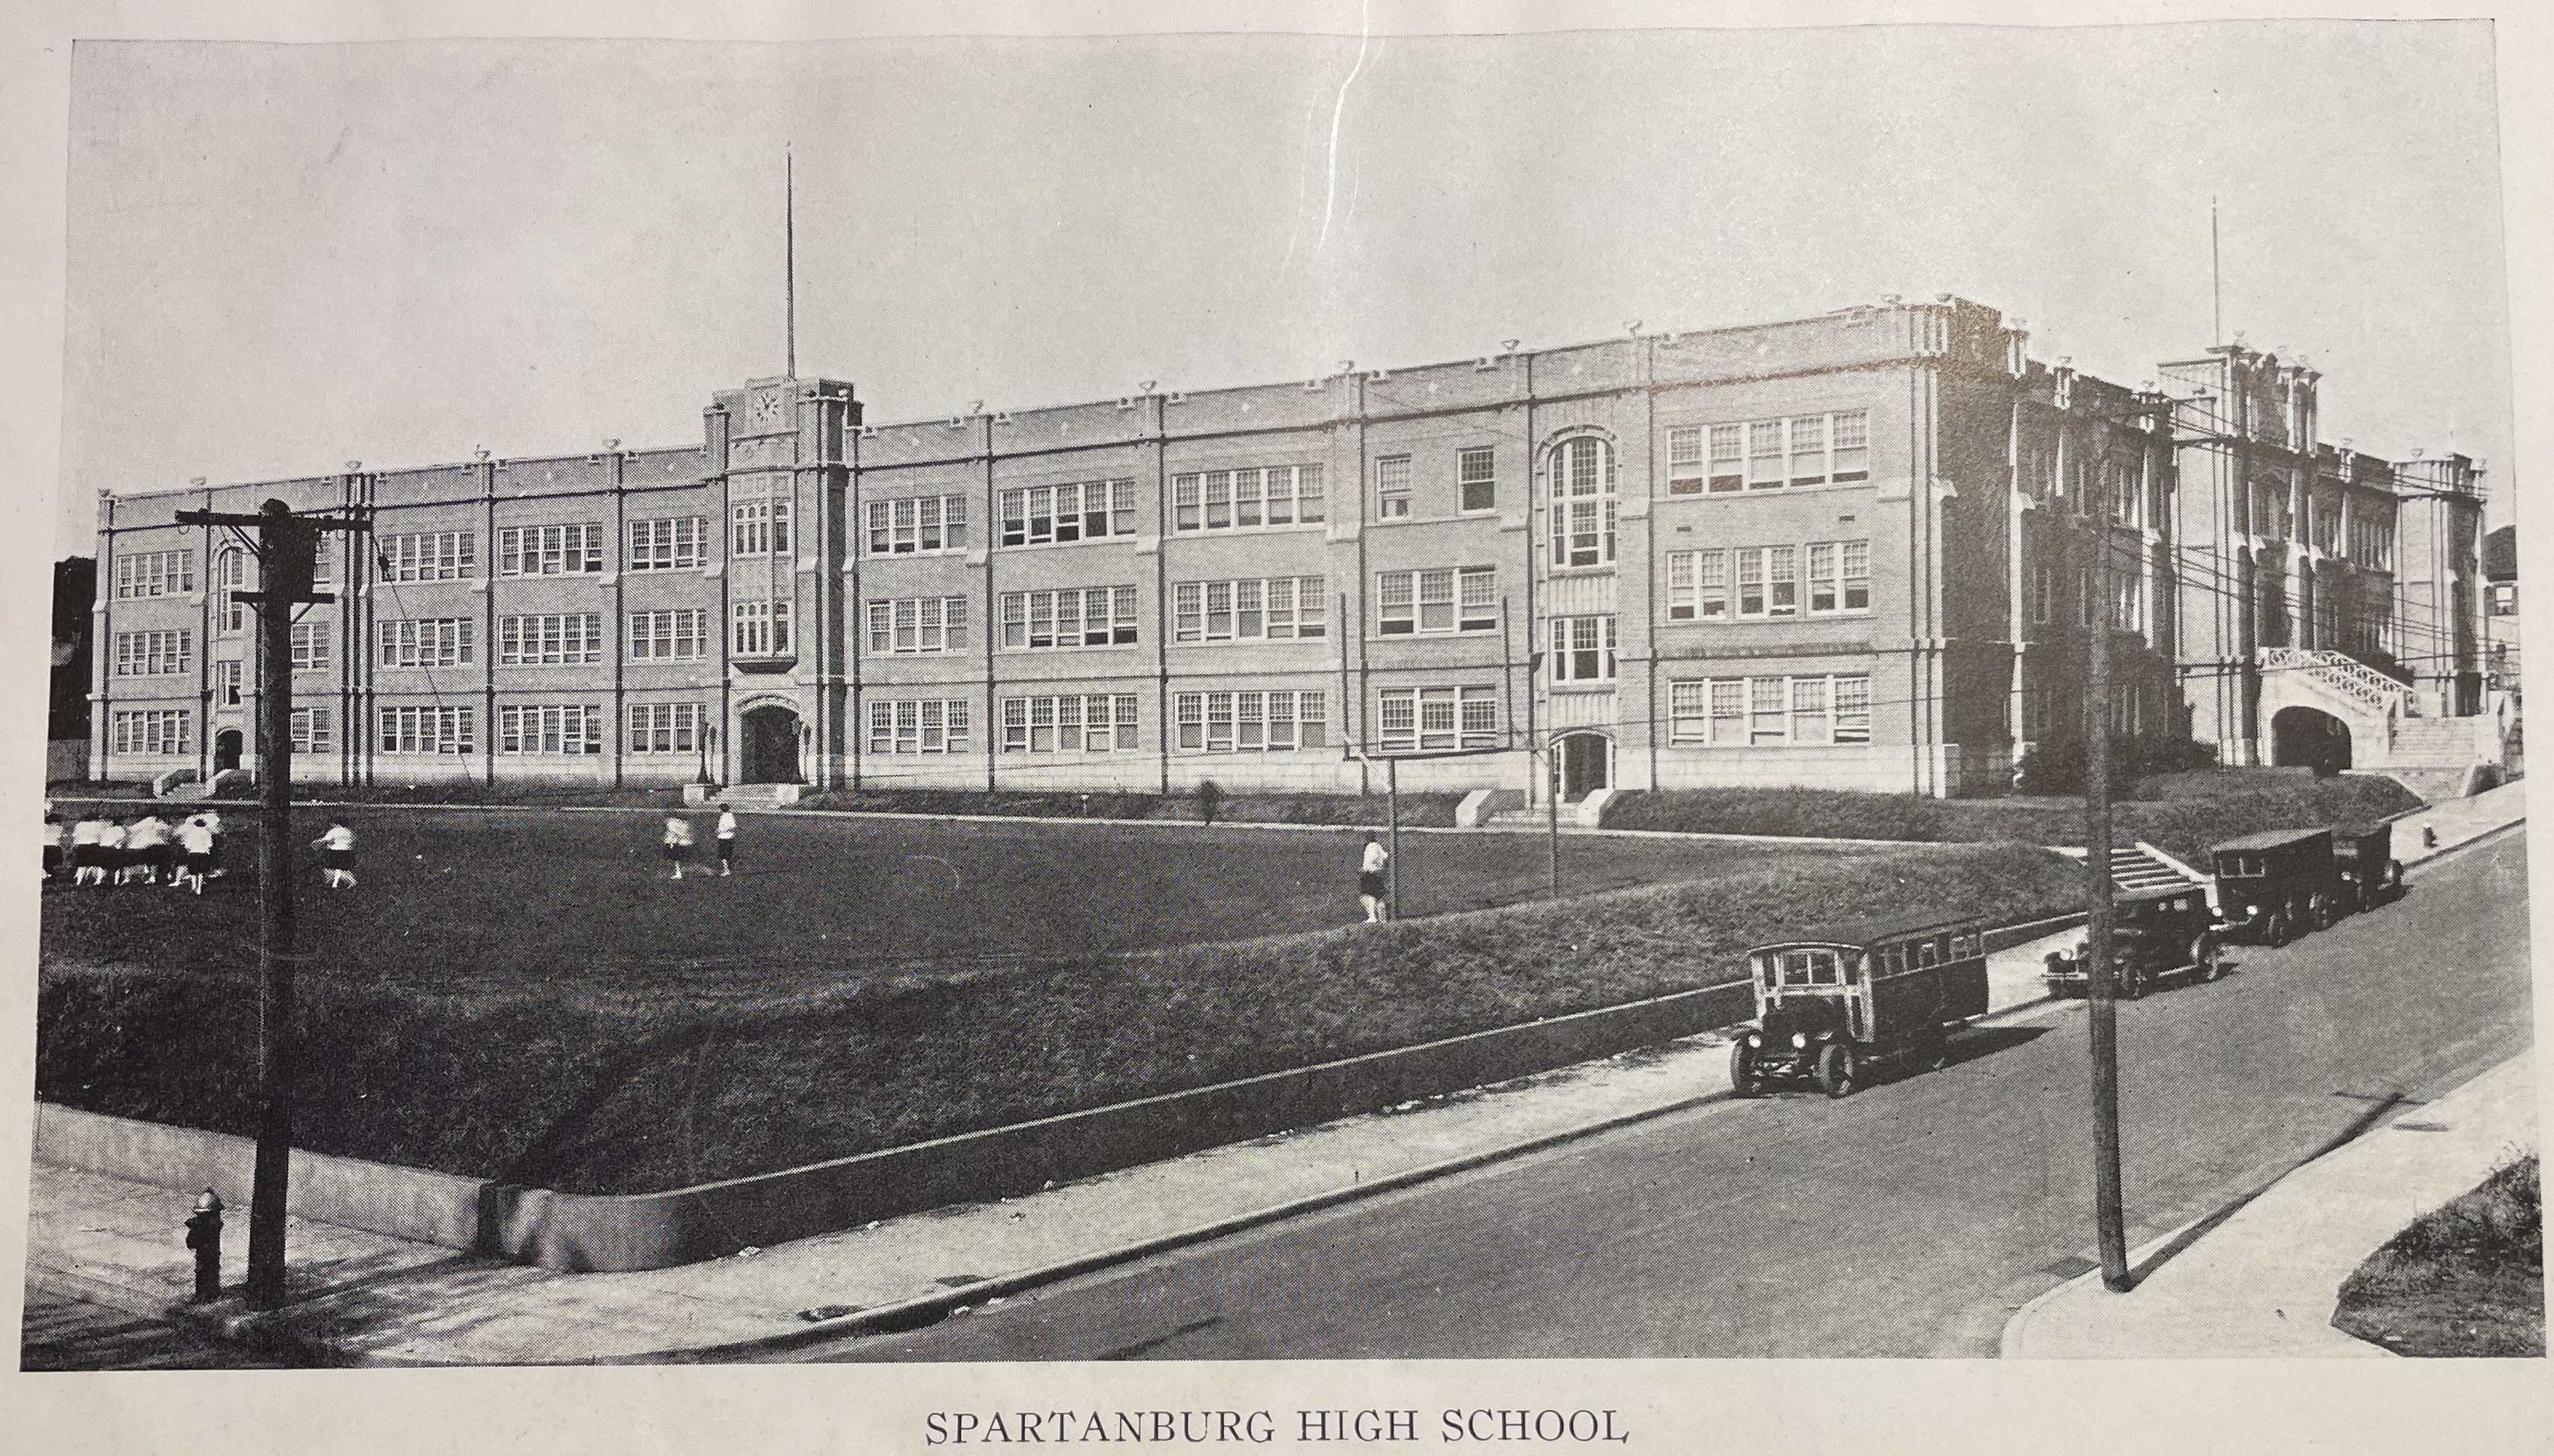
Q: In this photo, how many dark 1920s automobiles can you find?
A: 4